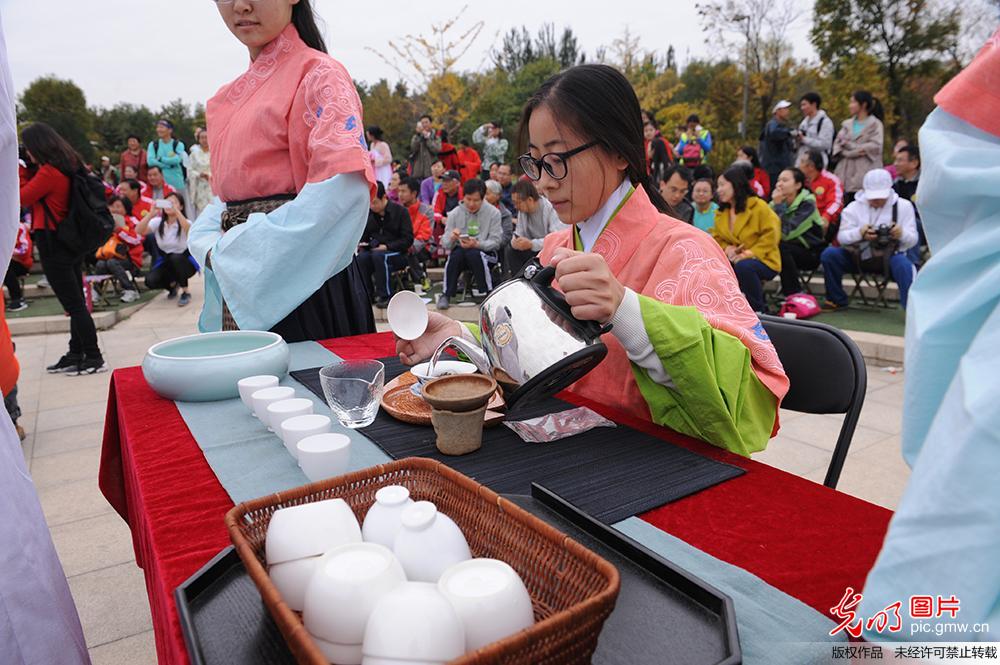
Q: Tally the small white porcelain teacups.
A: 5